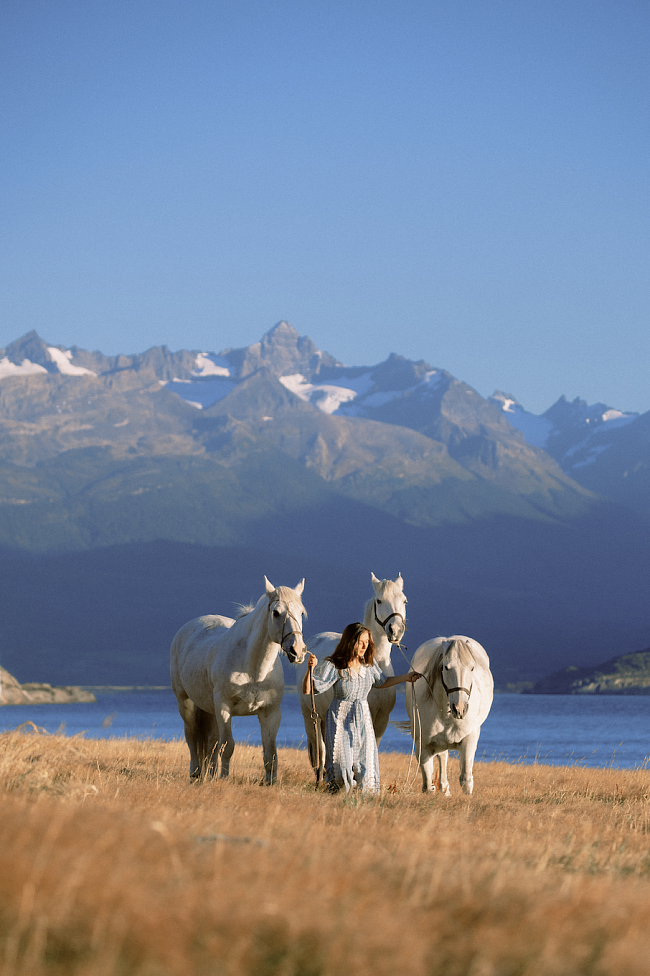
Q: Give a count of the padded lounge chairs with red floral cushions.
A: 0